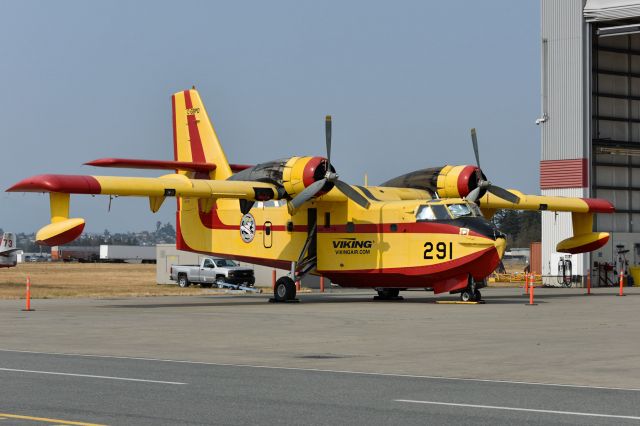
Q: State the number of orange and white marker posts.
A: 5